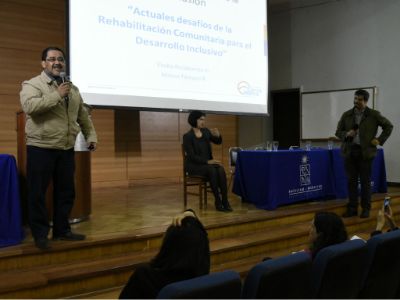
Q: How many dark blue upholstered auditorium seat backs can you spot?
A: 4